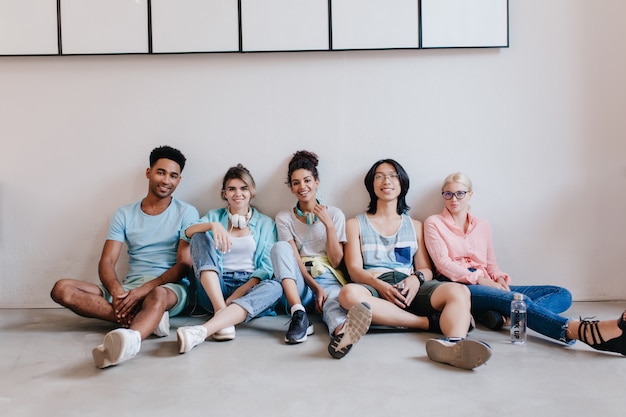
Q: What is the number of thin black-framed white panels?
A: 6